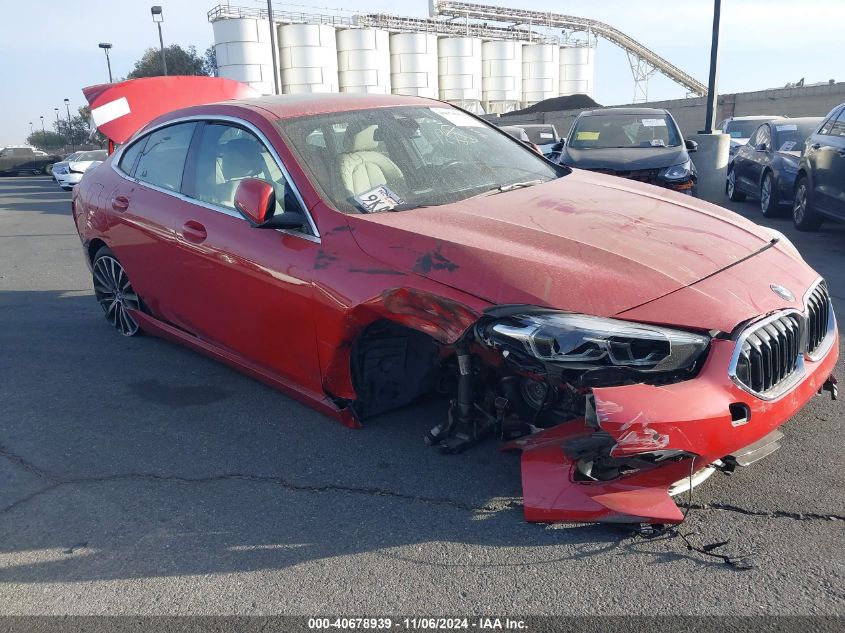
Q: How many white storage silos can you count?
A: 8